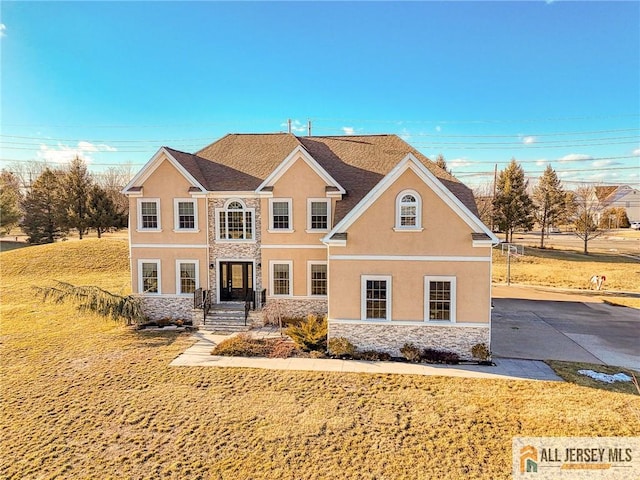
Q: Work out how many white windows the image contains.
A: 12